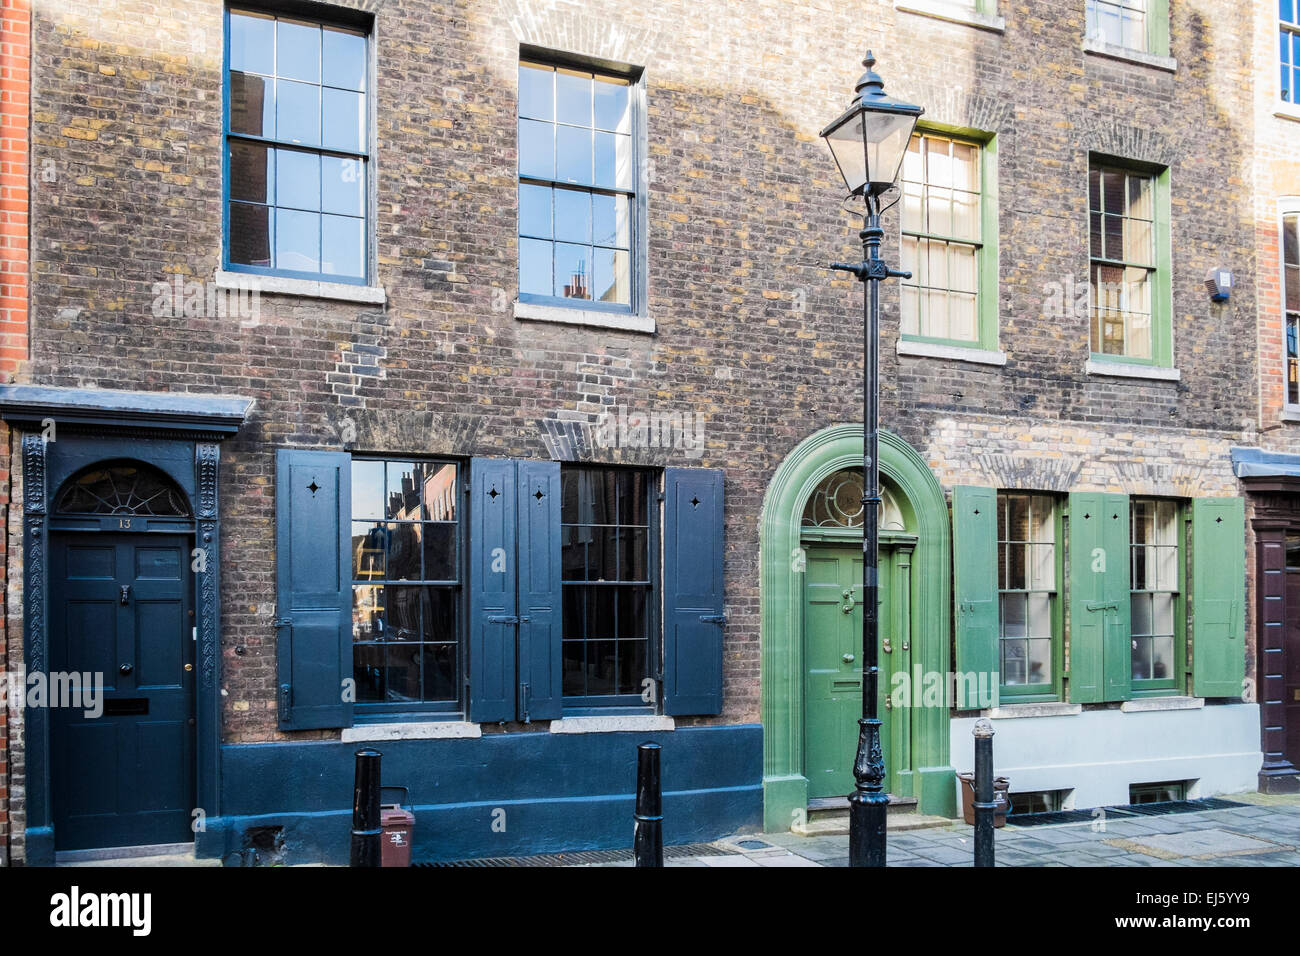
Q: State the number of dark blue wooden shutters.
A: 4